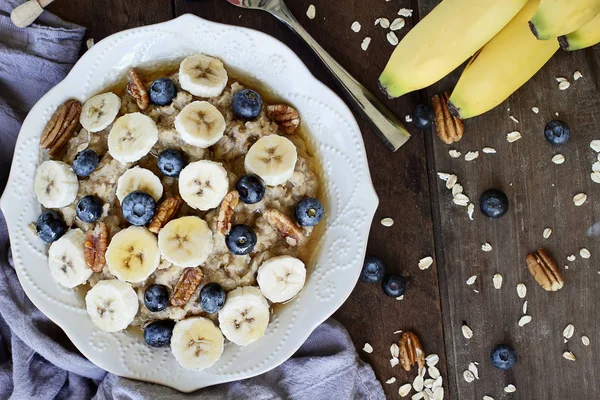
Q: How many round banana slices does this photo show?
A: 15